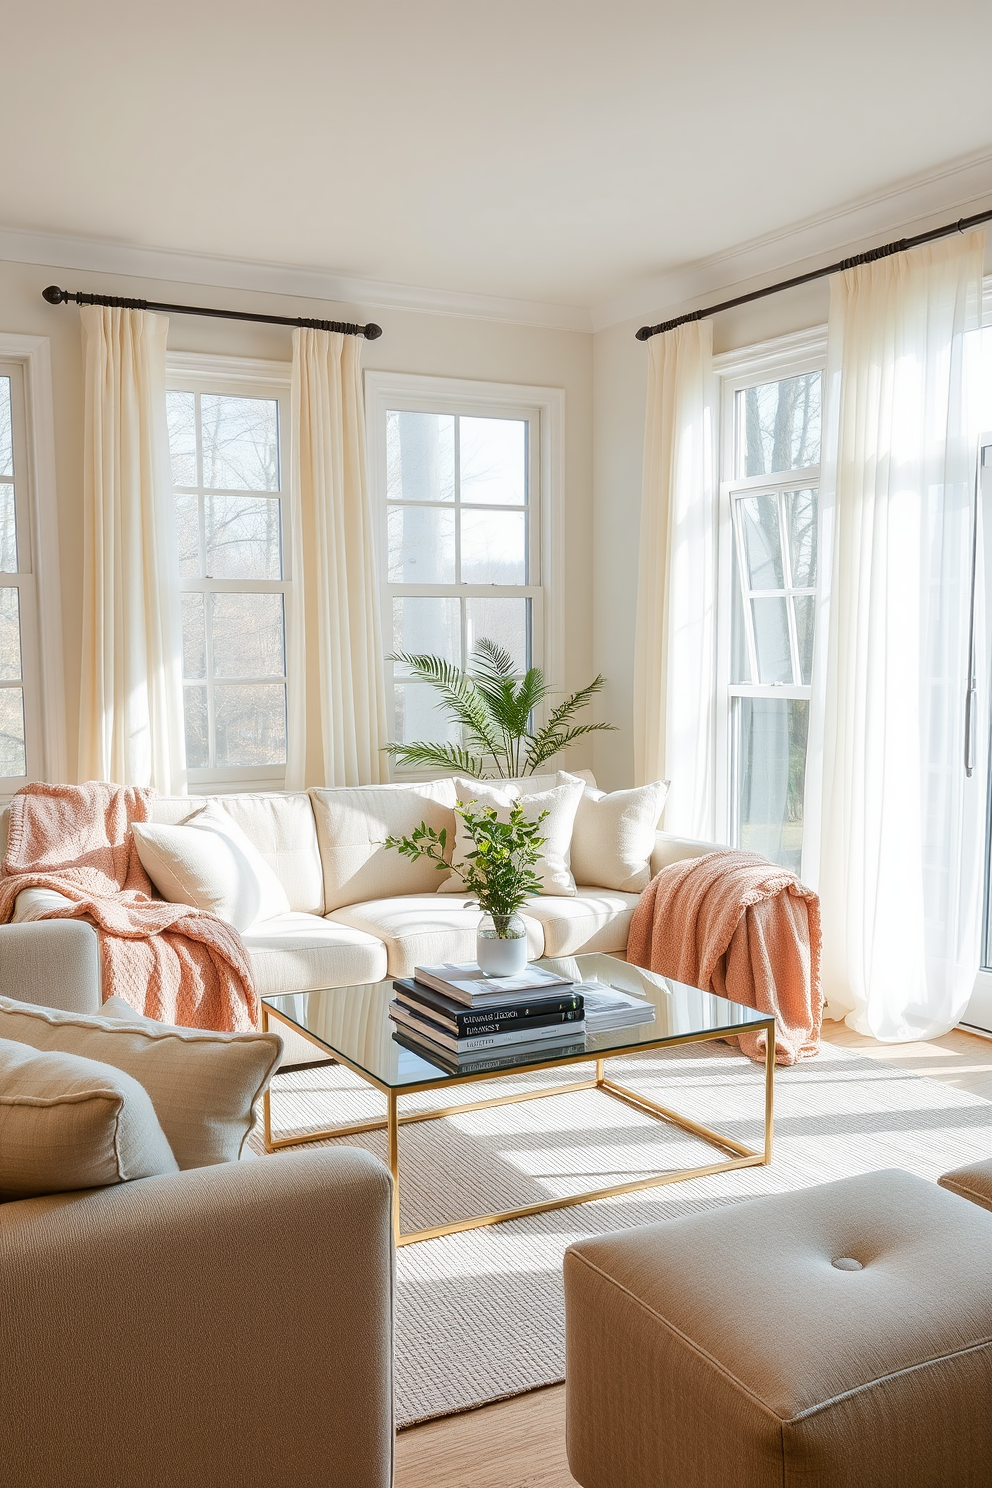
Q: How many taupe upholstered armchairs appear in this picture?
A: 1